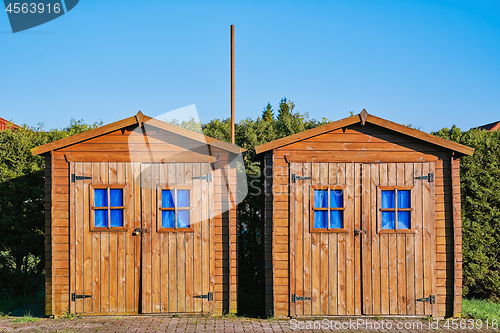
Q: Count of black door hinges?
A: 8